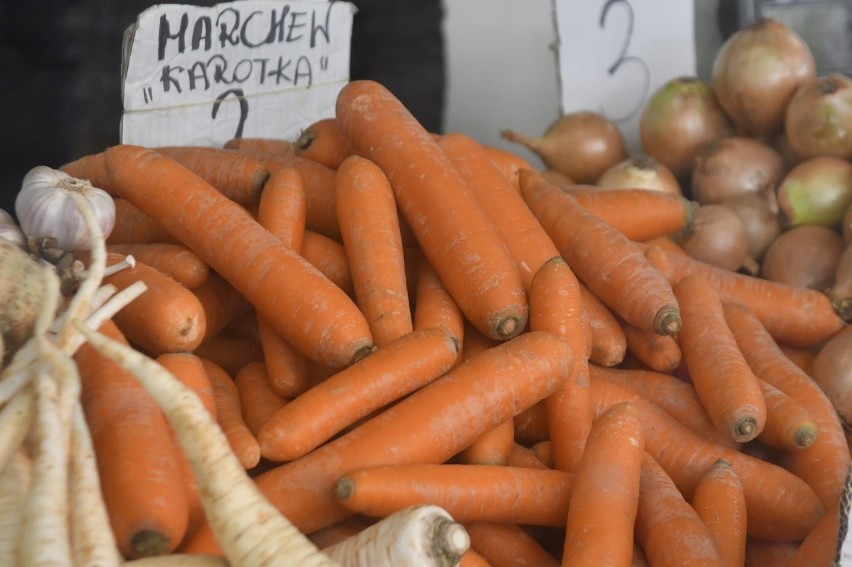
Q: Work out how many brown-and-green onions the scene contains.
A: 3